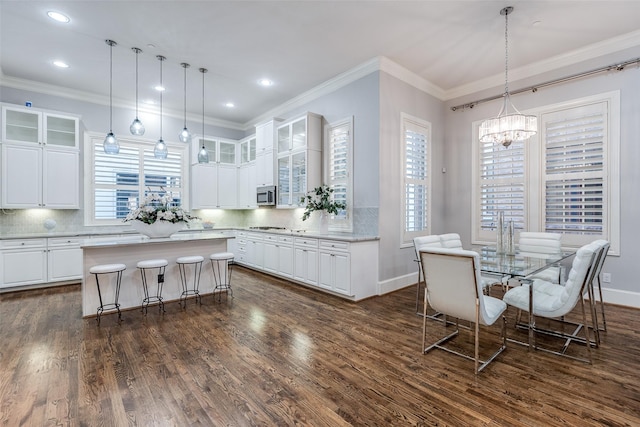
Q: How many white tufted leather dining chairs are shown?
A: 6